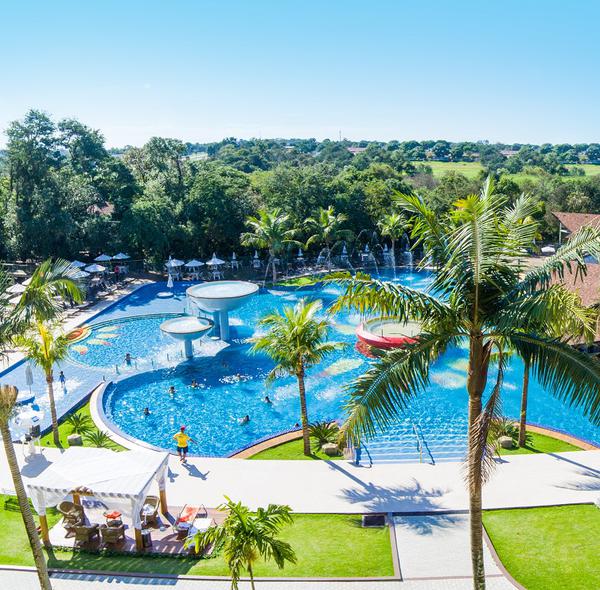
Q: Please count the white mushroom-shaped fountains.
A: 2